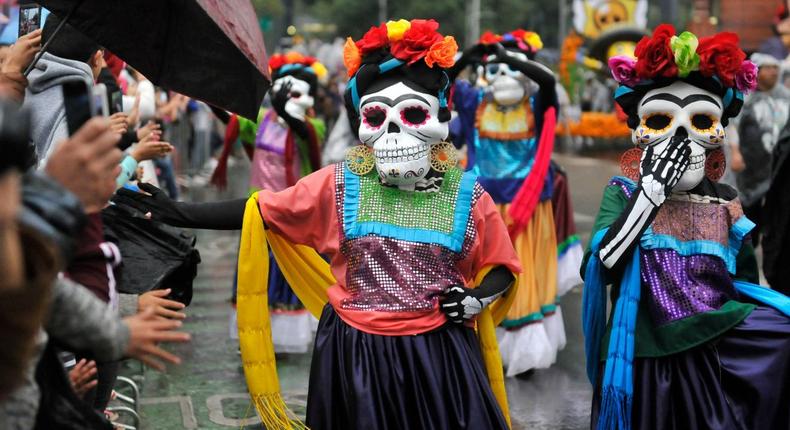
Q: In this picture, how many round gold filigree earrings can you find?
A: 2